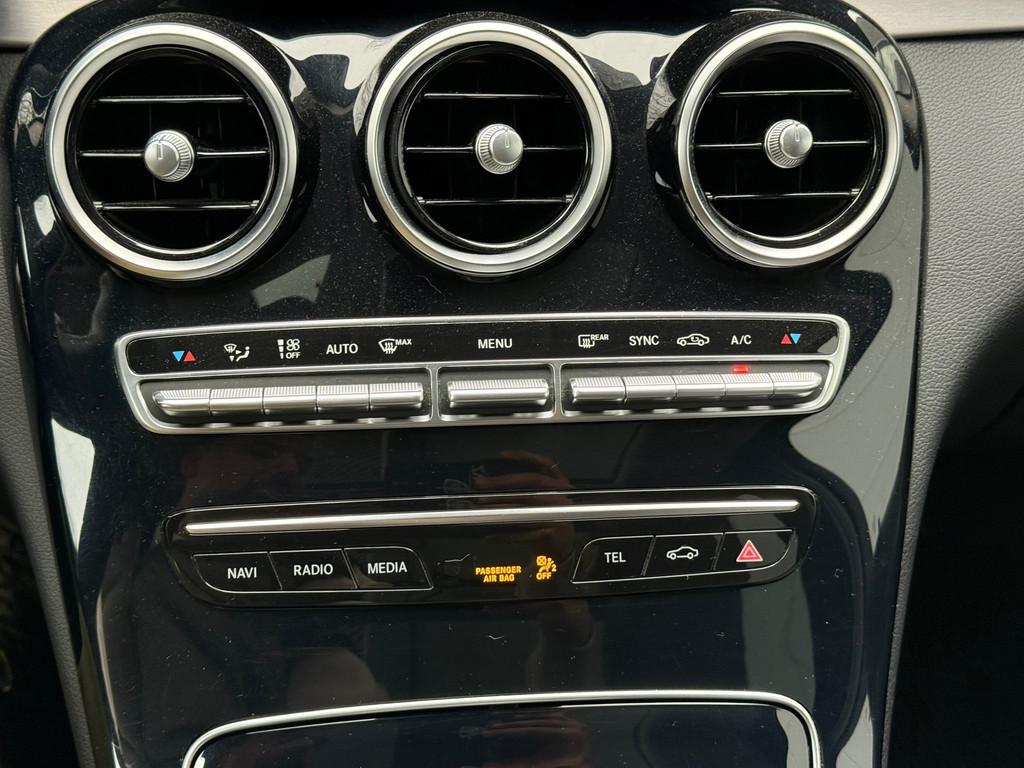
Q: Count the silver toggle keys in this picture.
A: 11